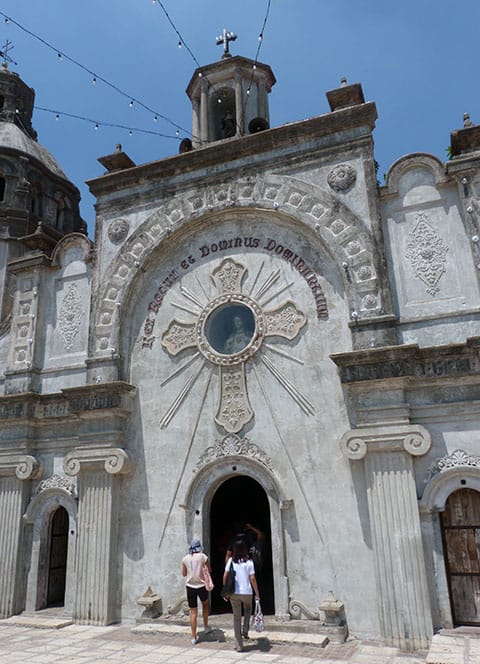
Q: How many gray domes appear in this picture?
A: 1